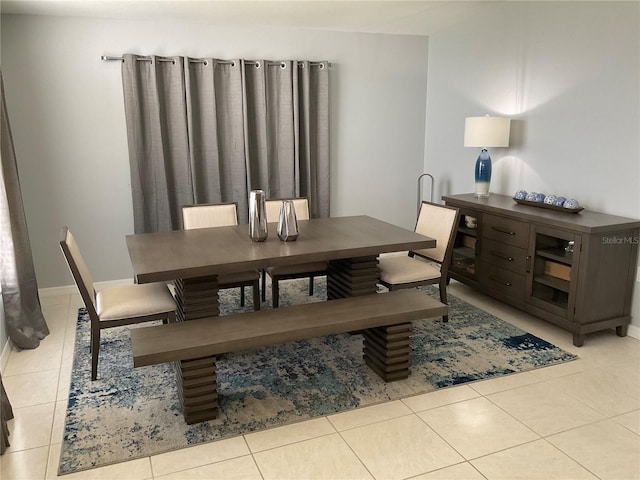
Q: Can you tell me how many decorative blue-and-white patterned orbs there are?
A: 6